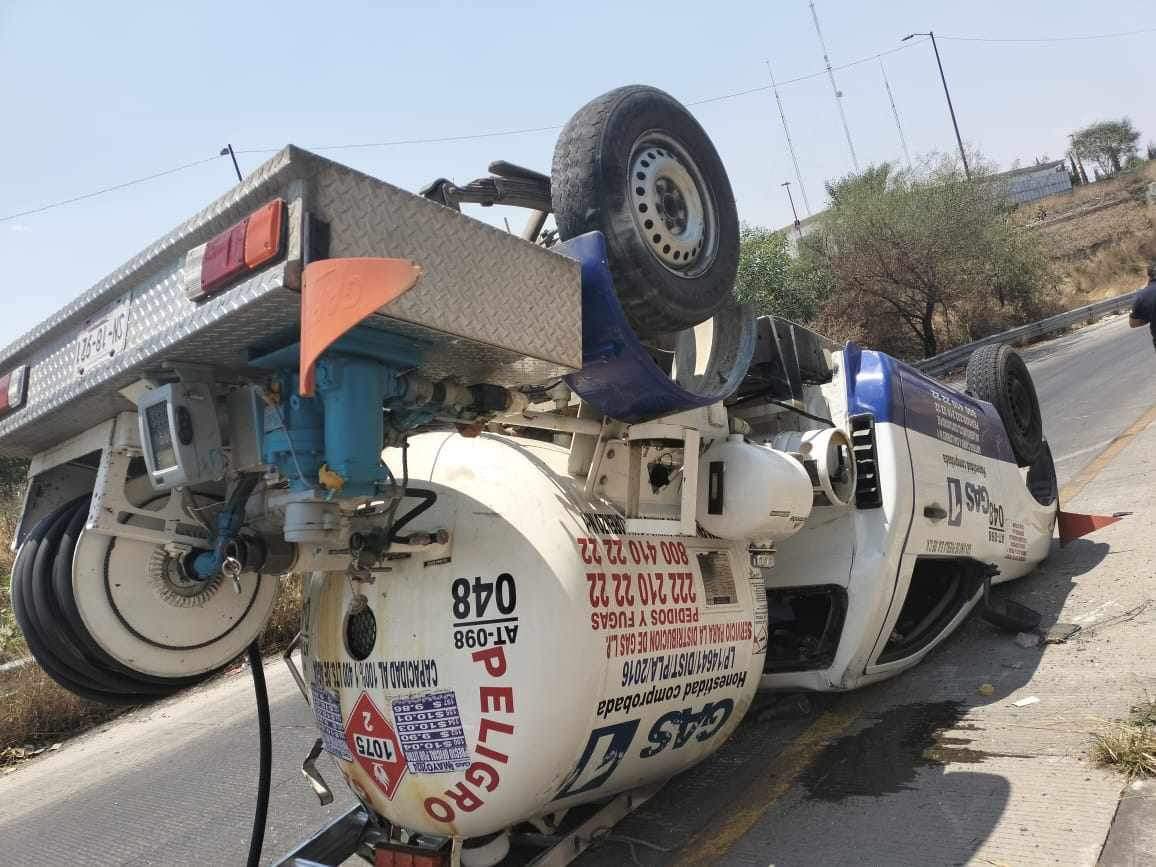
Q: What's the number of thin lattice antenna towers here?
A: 3